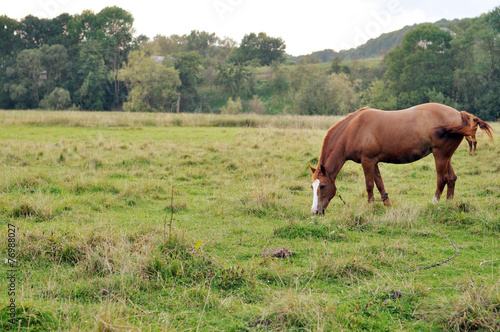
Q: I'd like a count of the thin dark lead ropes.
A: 1